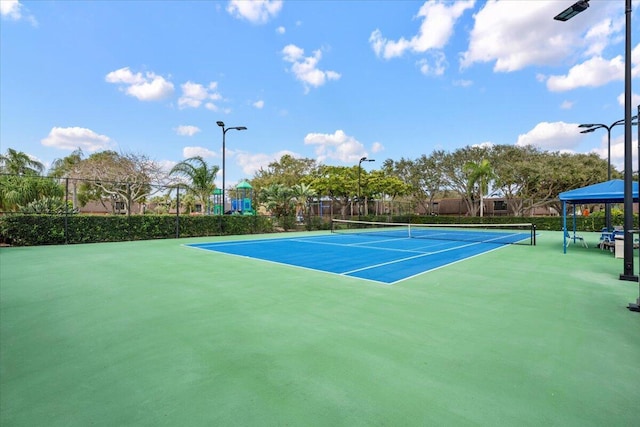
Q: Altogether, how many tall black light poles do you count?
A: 4